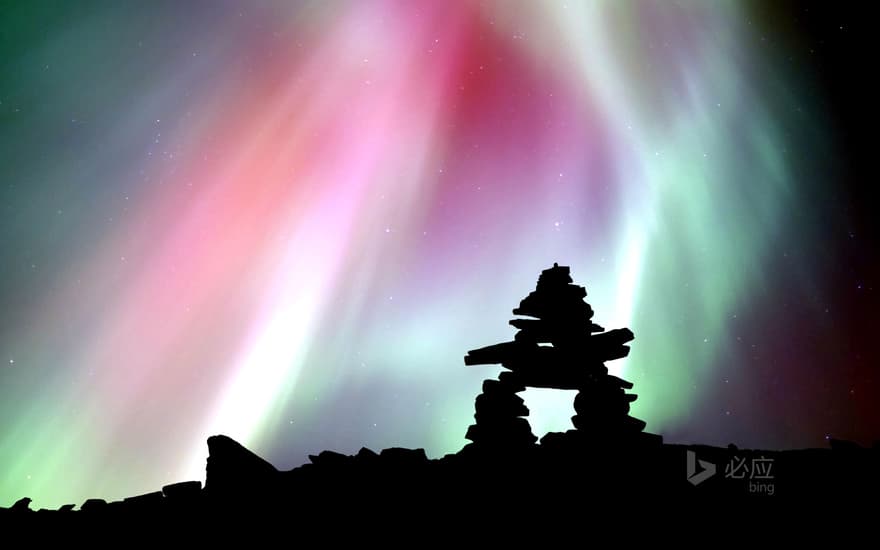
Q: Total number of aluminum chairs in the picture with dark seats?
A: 0